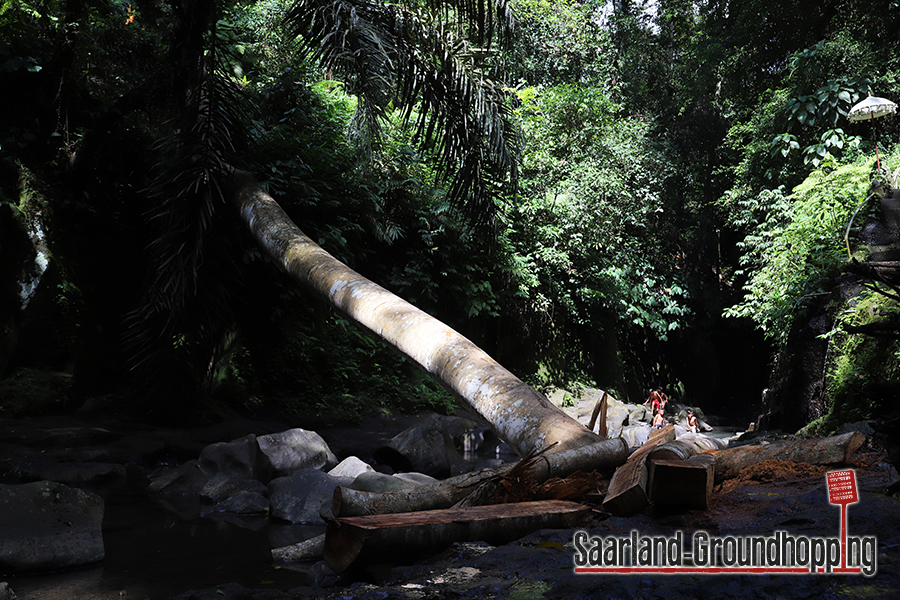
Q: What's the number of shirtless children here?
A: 4